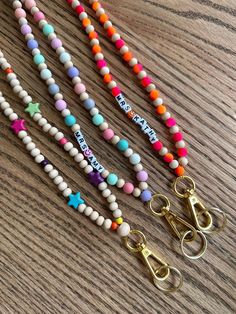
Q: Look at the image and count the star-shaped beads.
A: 4